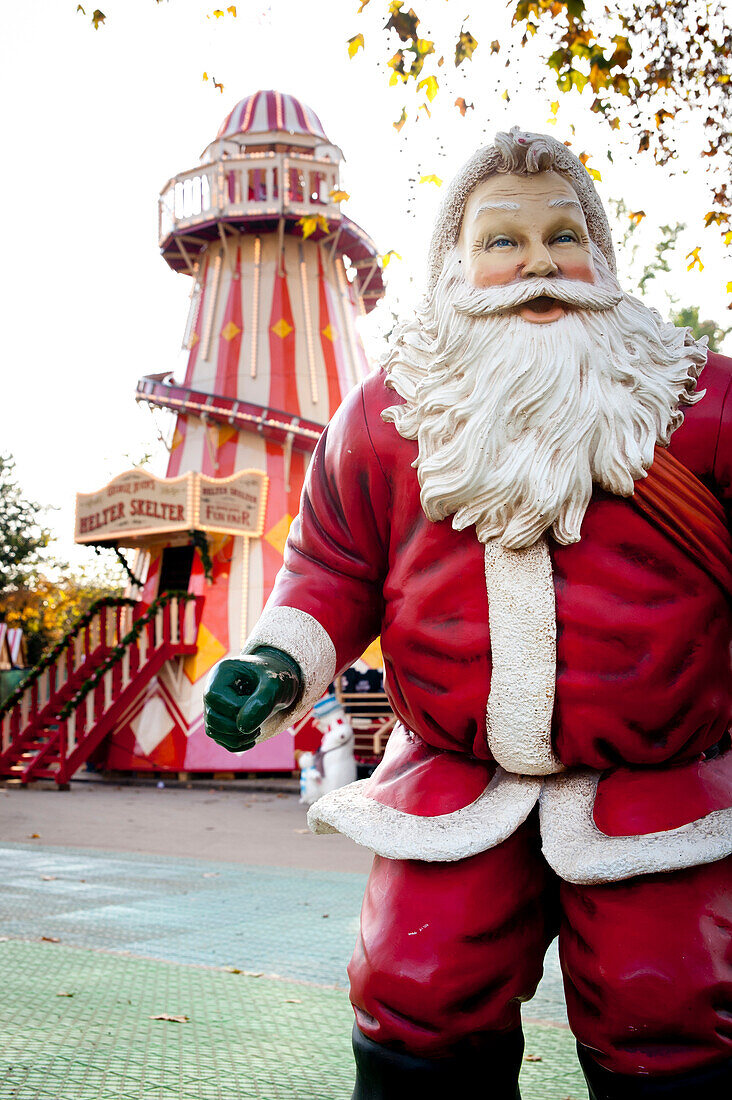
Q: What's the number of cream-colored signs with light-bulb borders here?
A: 2